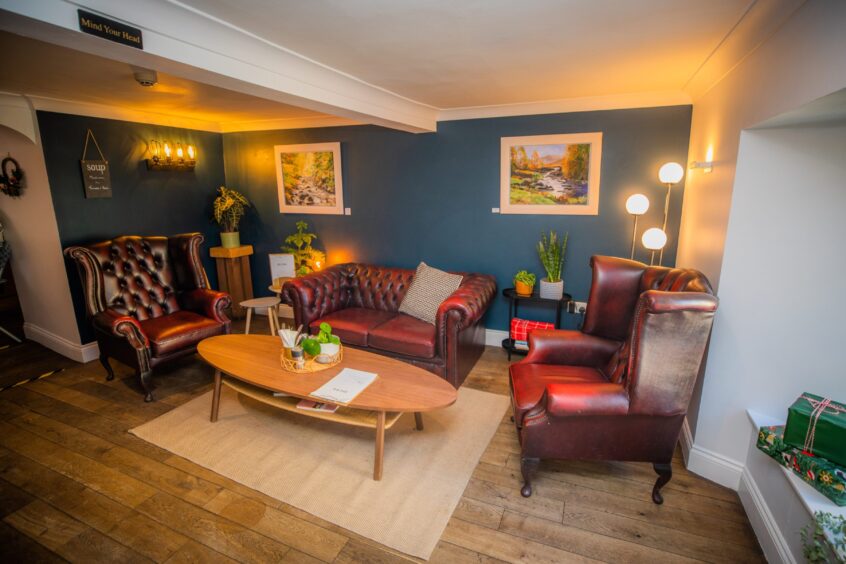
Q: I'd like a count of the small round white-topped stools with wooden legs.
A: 2